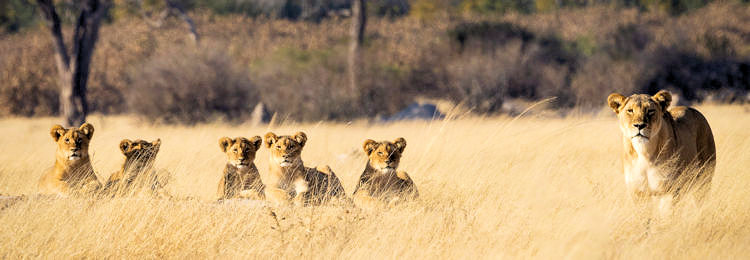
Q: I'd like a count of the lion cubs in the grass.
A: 5